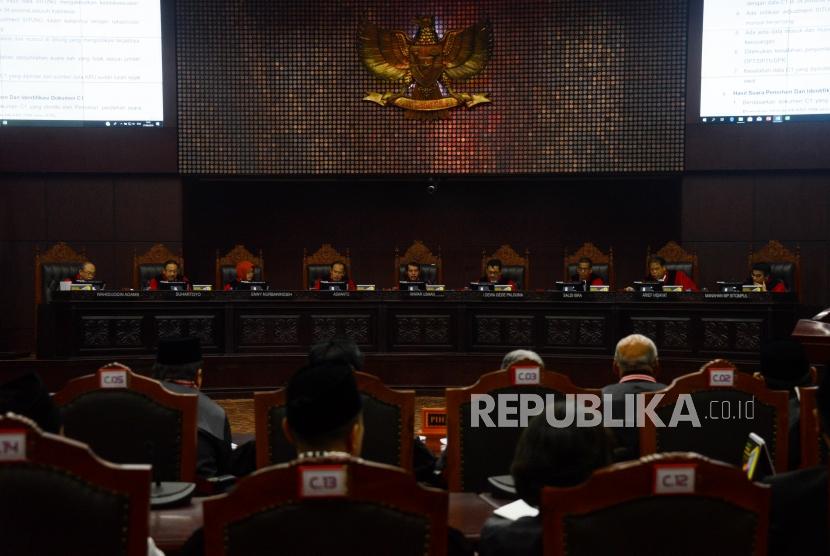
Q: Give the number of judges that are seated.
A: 9